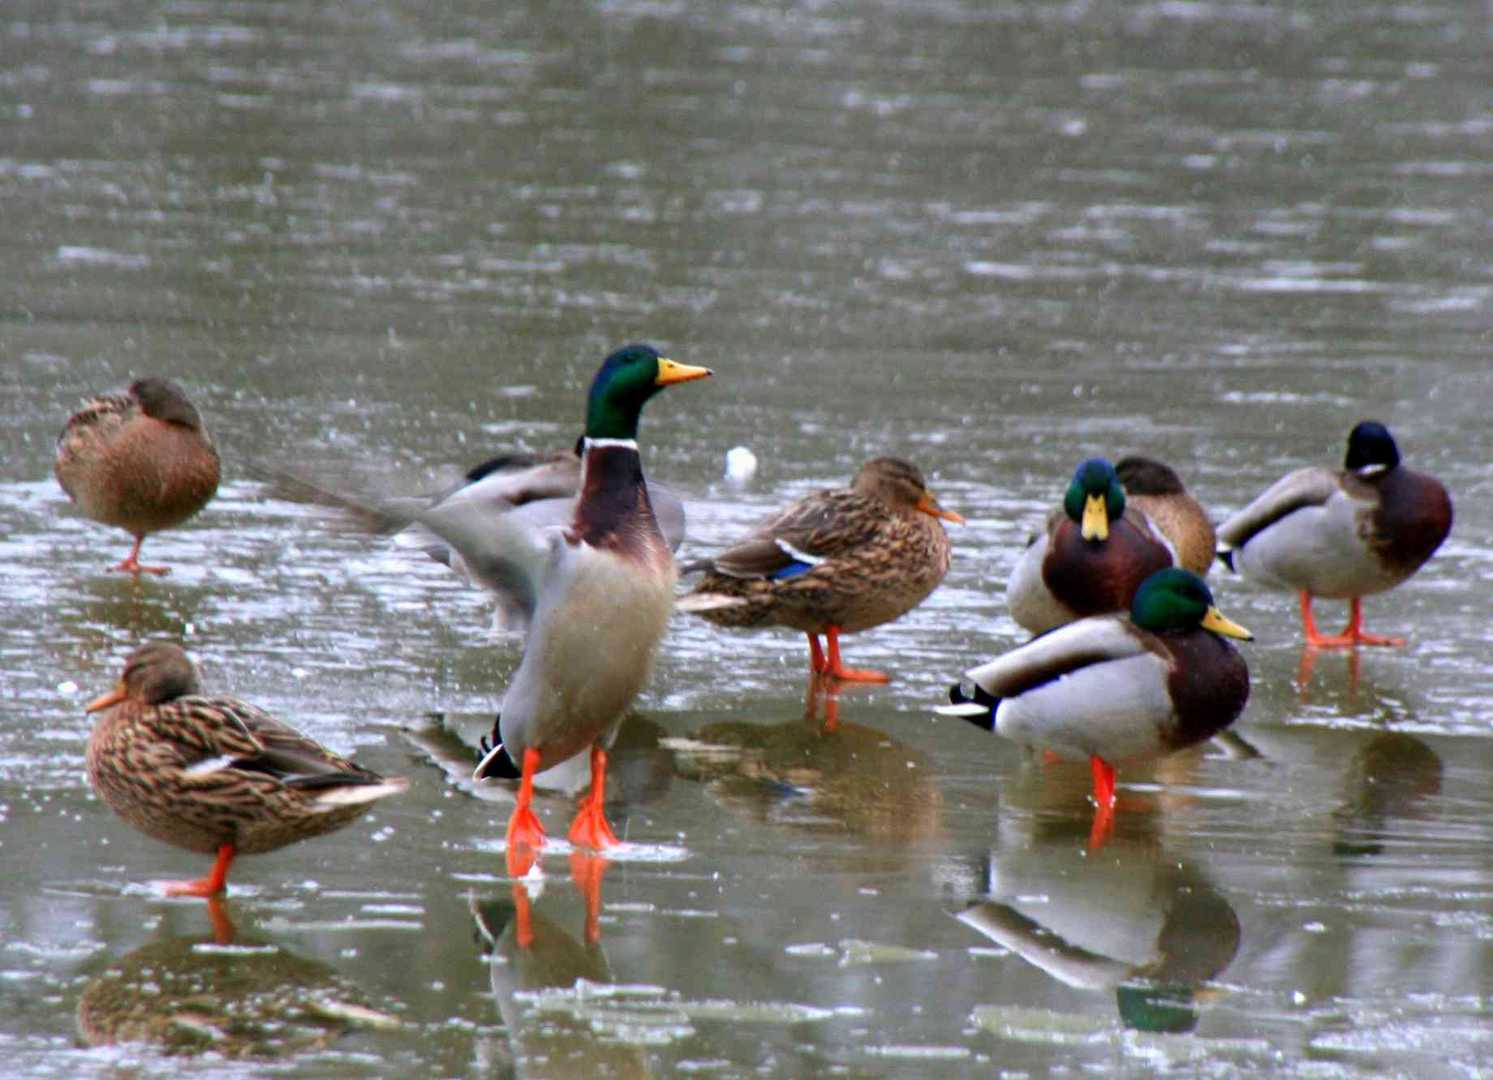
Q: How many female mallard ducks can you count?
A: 4